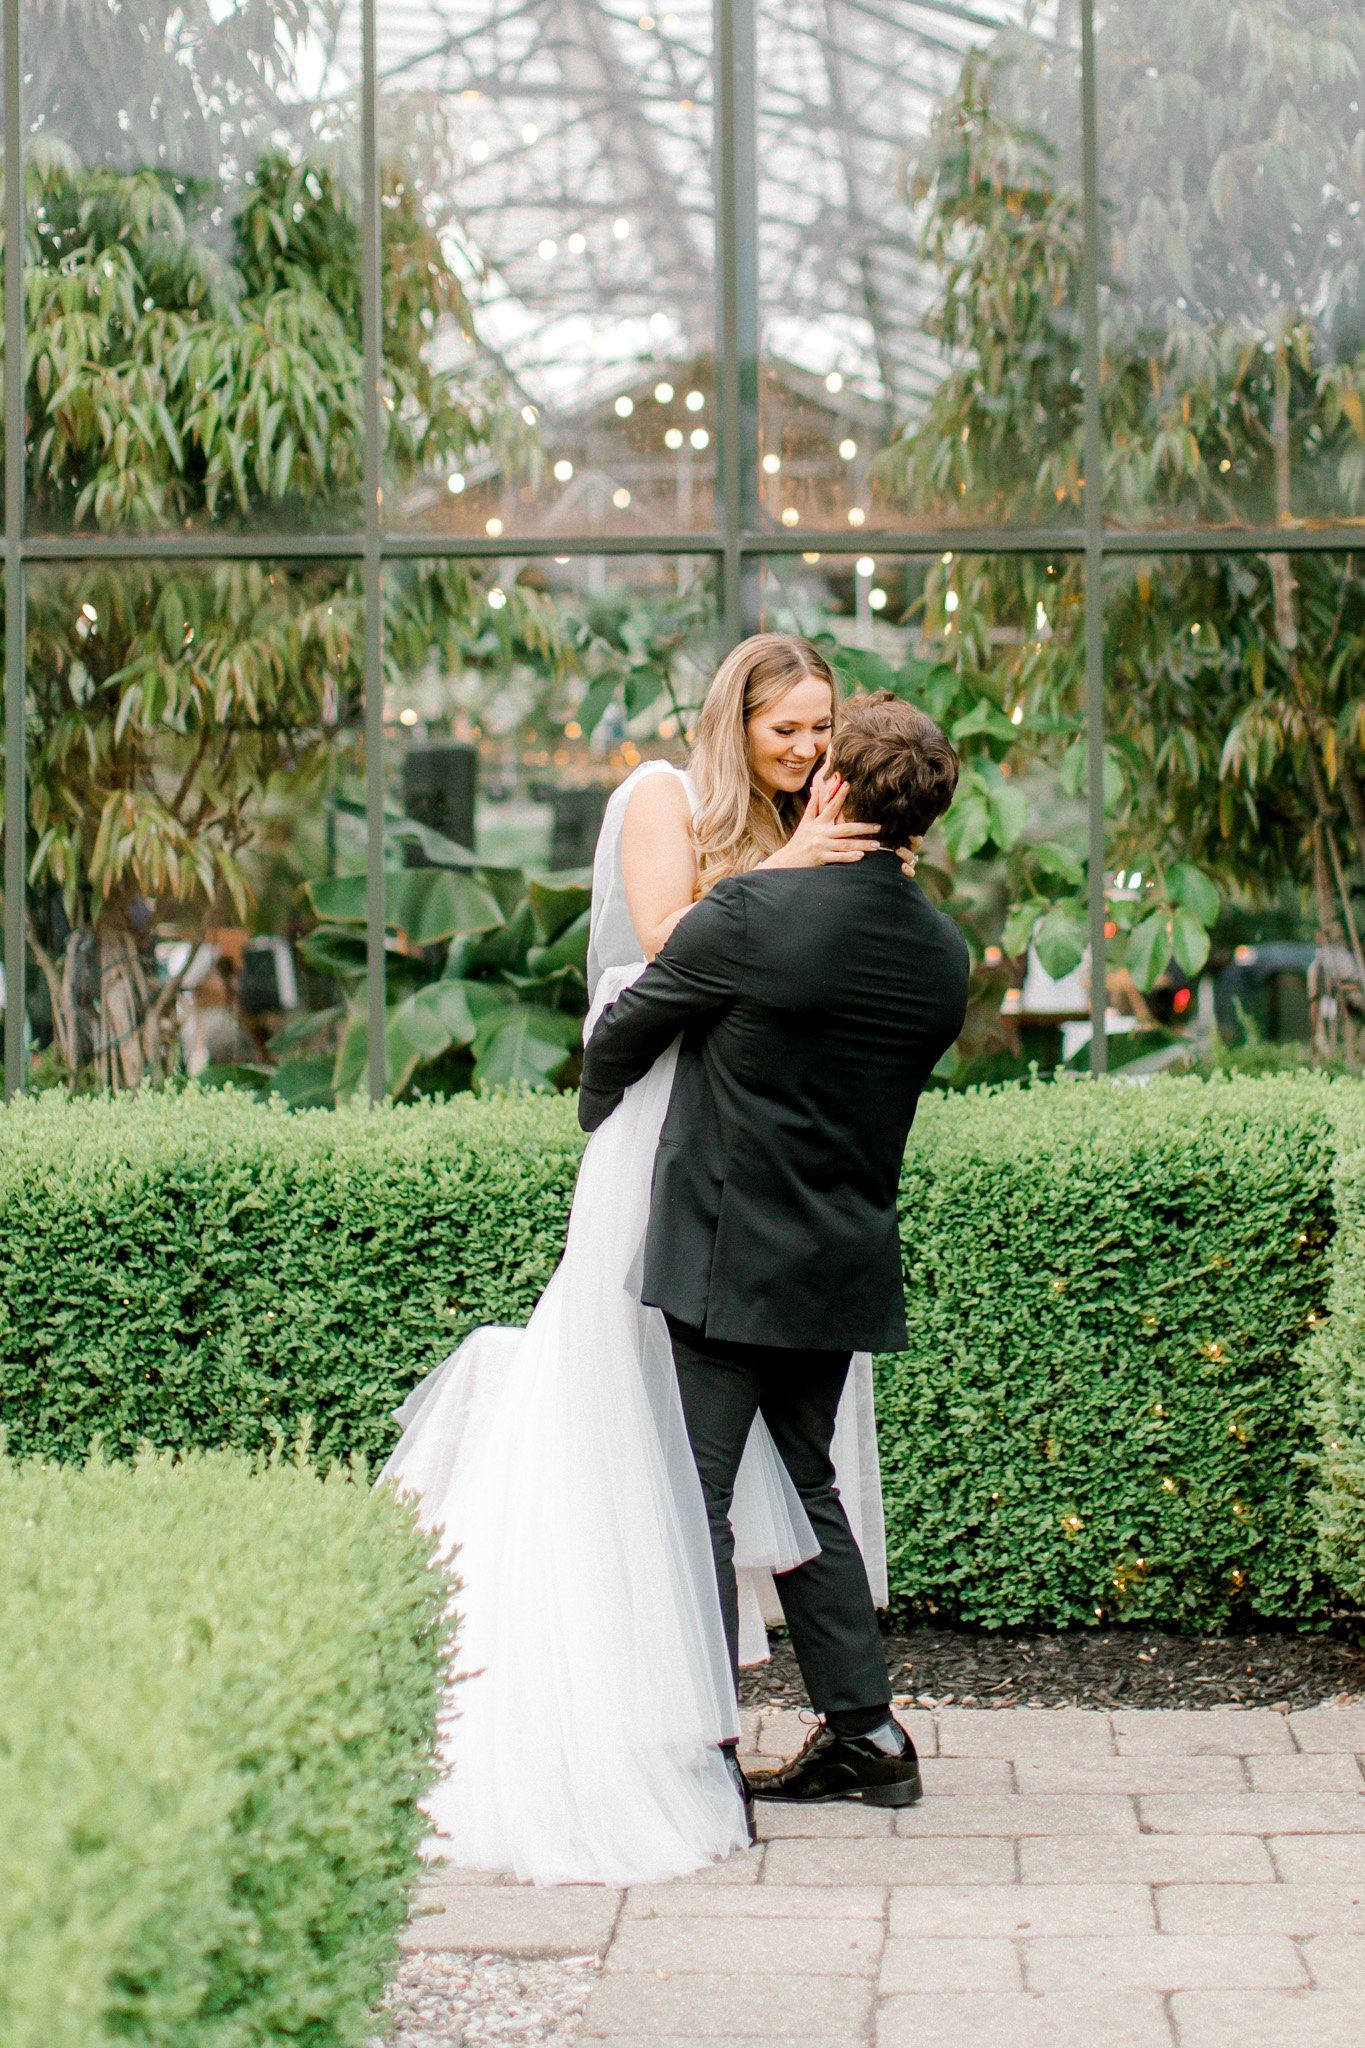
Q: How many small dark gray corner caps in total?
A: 0